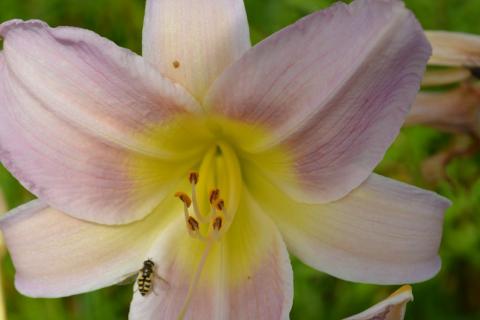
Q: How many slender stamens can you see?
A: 6